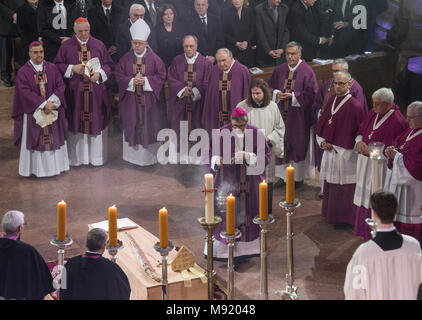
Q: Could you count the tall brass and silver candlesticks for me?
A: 7